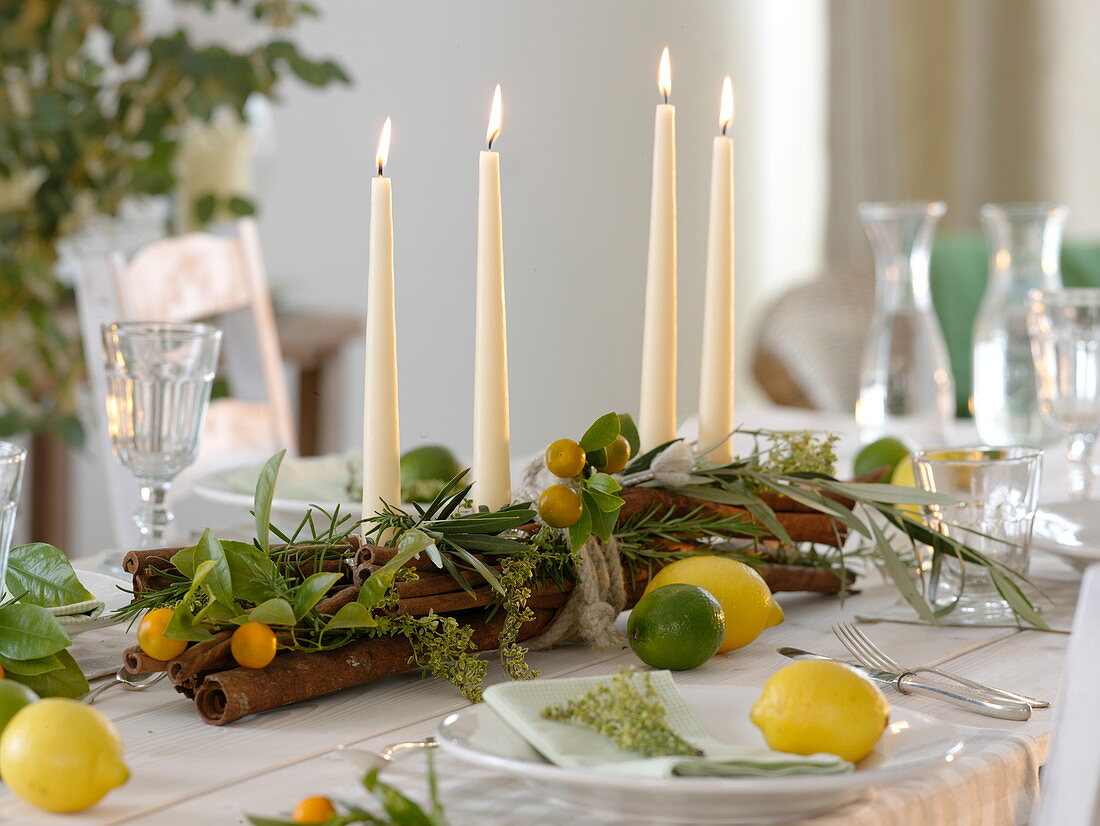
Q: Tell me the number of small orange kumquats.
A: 6